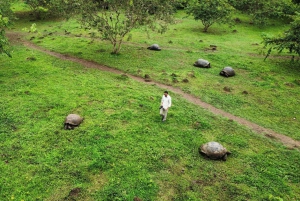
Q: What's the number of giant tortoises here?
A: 5